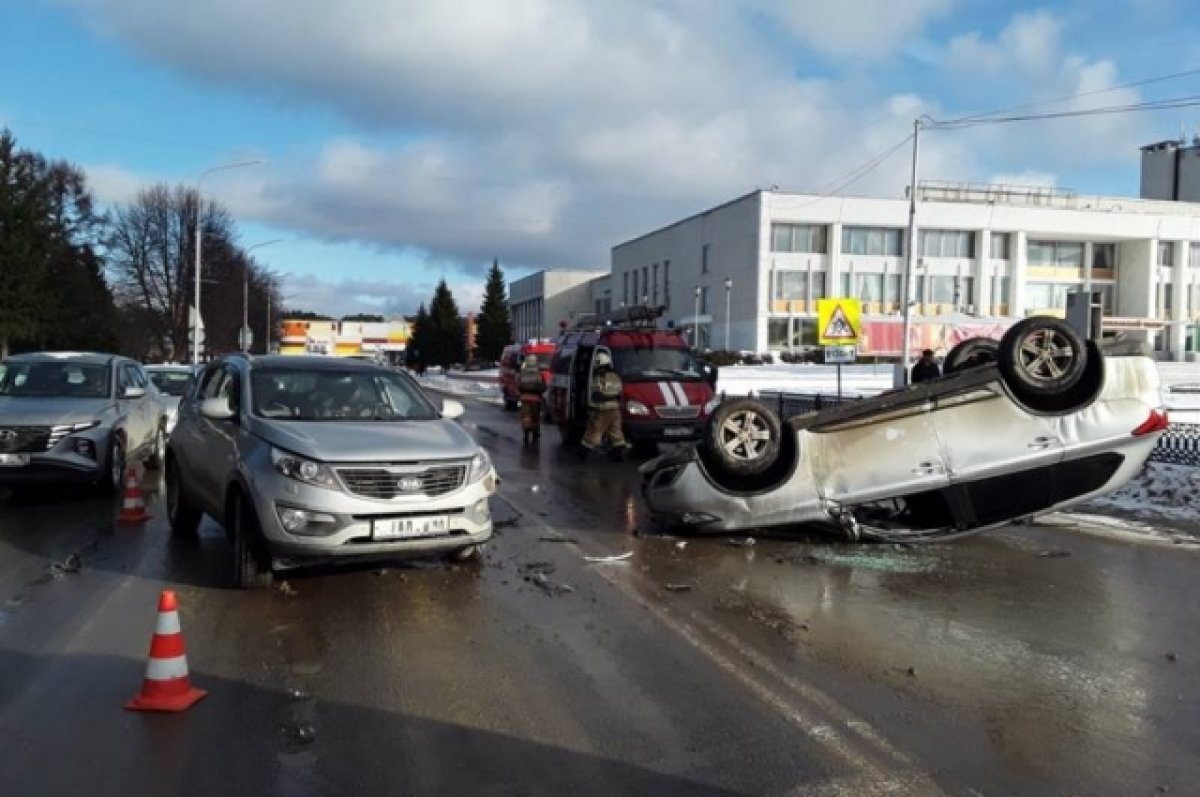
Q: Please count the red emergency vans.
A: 2